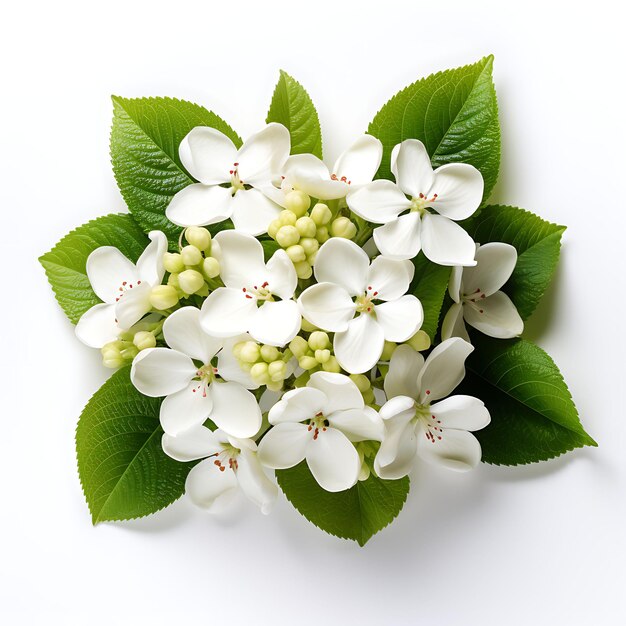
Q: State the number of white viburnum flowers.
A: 11